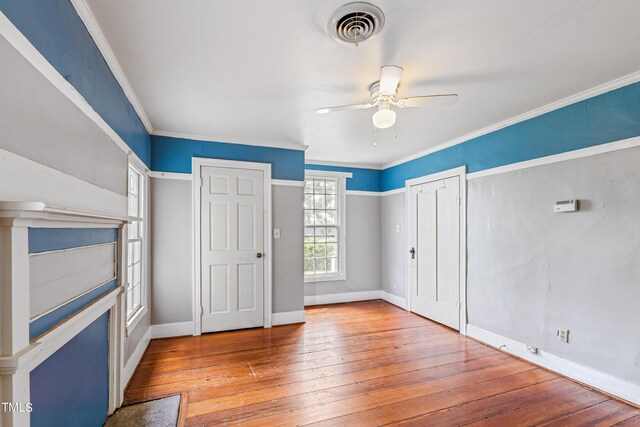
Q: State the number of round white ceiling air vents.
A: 1